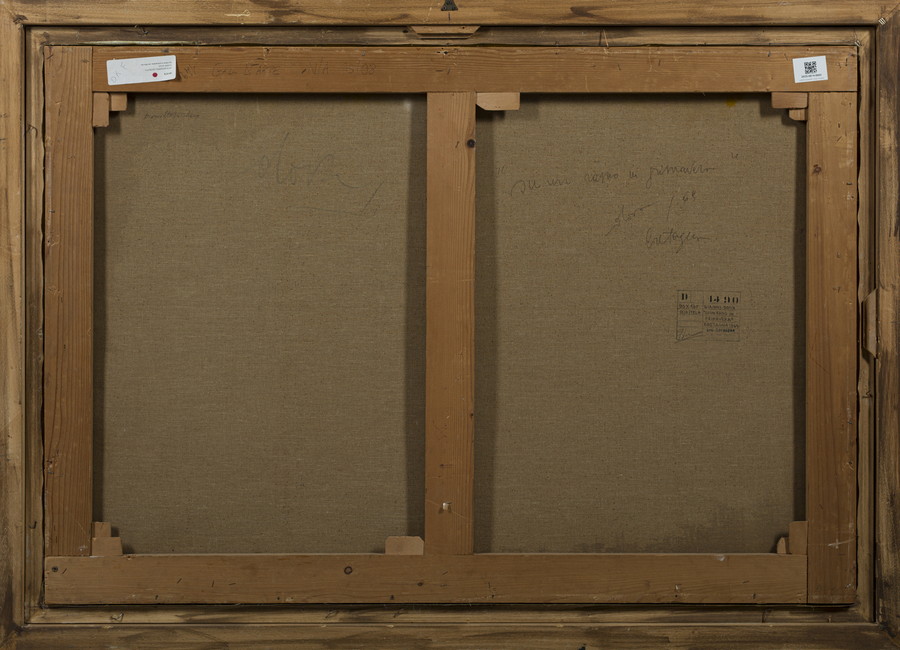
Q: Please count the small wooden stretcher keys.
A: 10